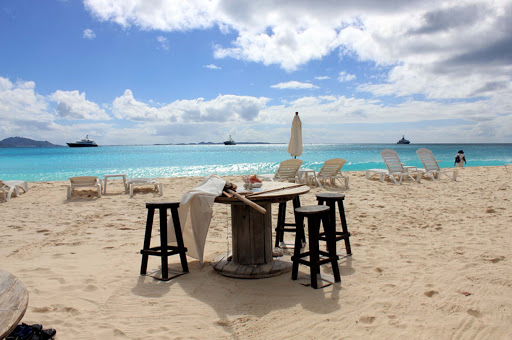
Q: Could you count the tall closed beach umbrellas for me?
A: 1